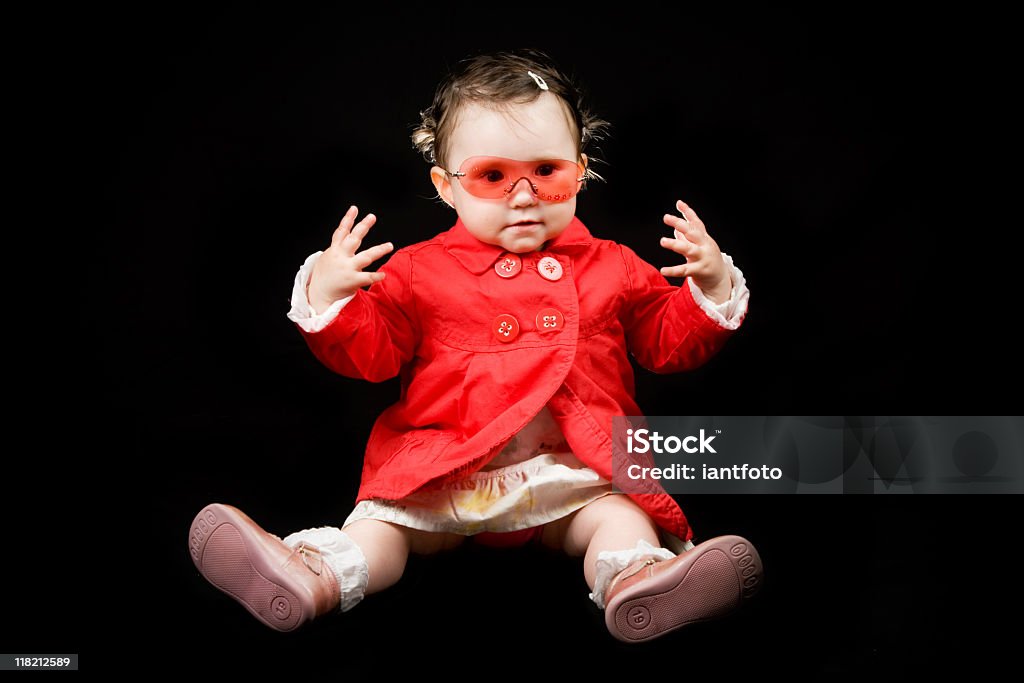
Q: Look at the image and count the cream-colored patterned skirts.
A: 1